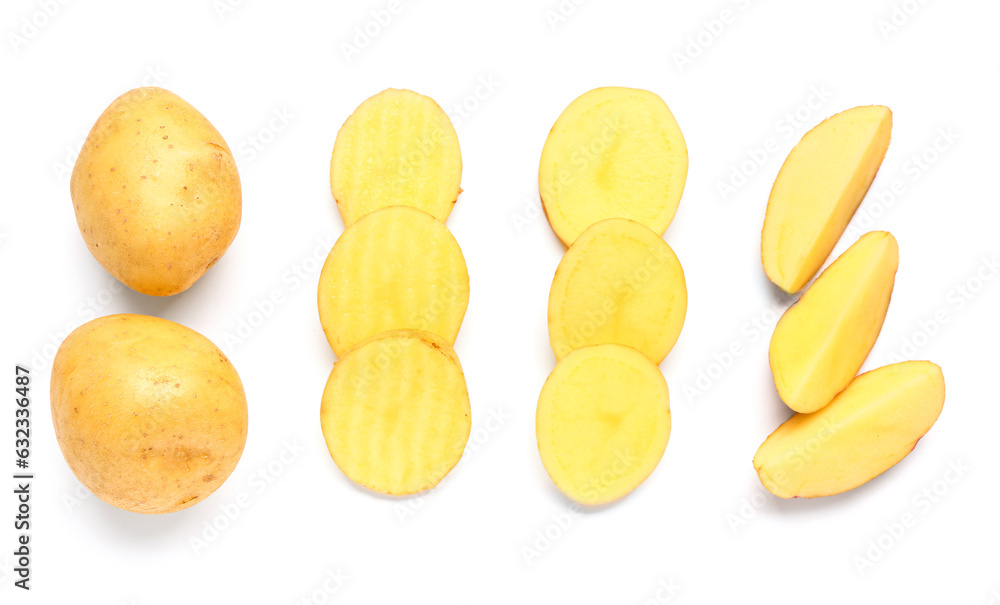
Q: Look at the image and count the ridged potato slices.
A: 3